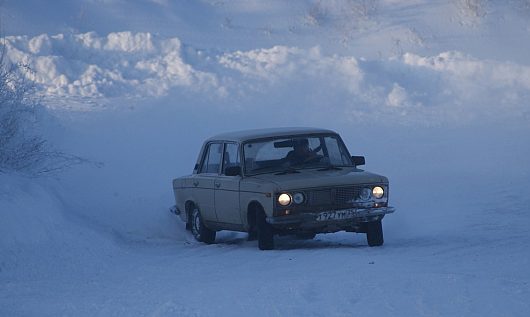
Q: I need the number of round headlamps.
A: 4